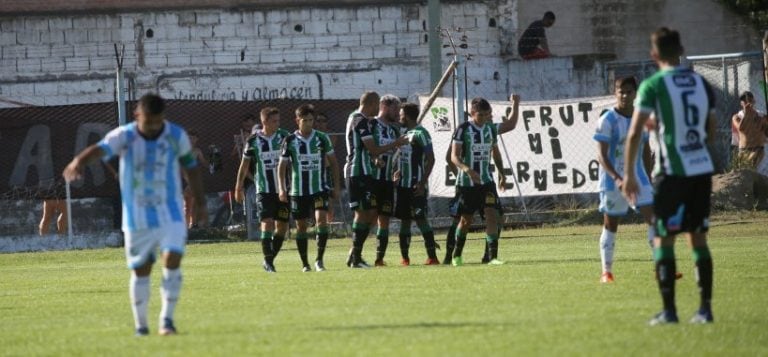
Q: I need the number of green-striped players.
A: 8